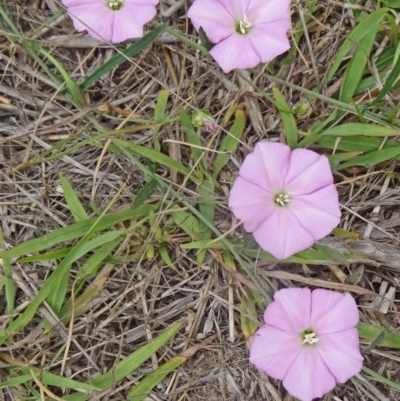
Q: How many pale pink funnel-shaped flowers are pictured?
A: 4